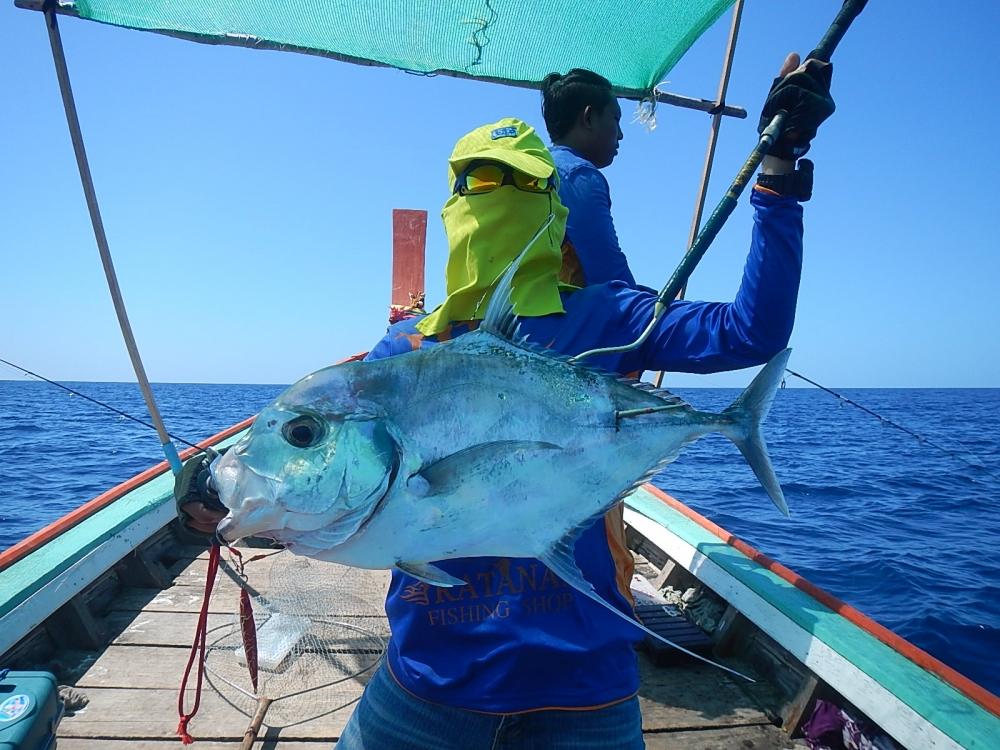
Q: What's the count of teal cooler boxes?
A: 1